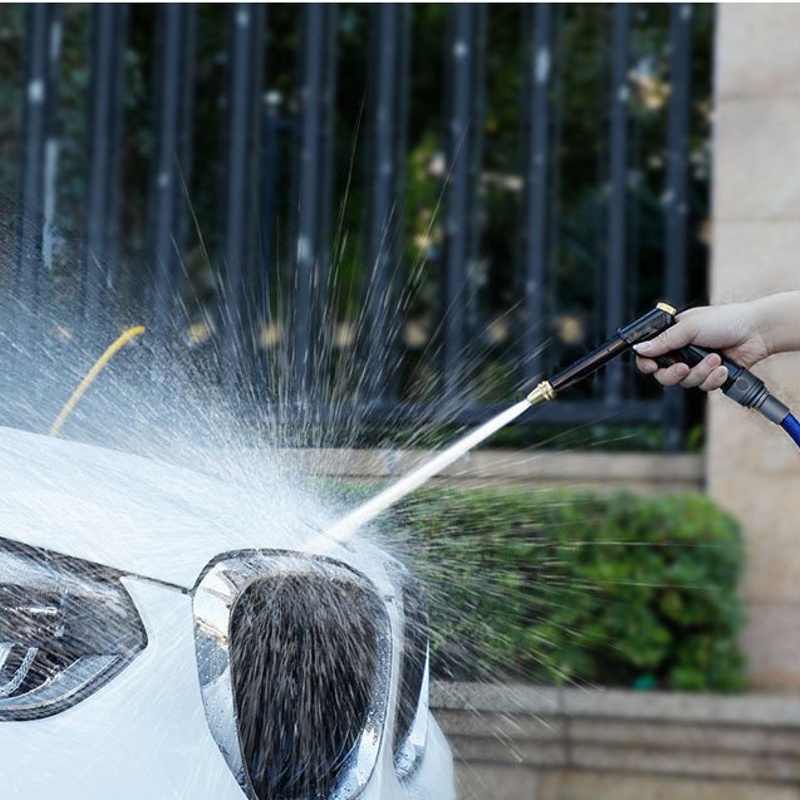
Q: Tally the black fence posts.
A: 10